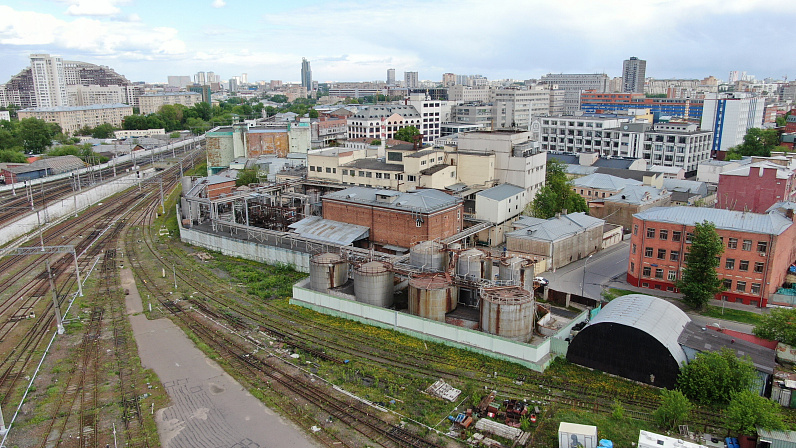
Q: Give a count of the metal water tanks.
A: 7